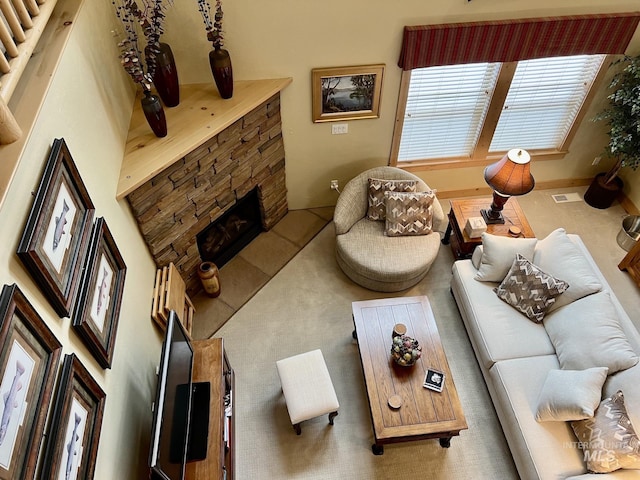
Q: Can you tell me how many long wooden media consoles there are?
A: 1